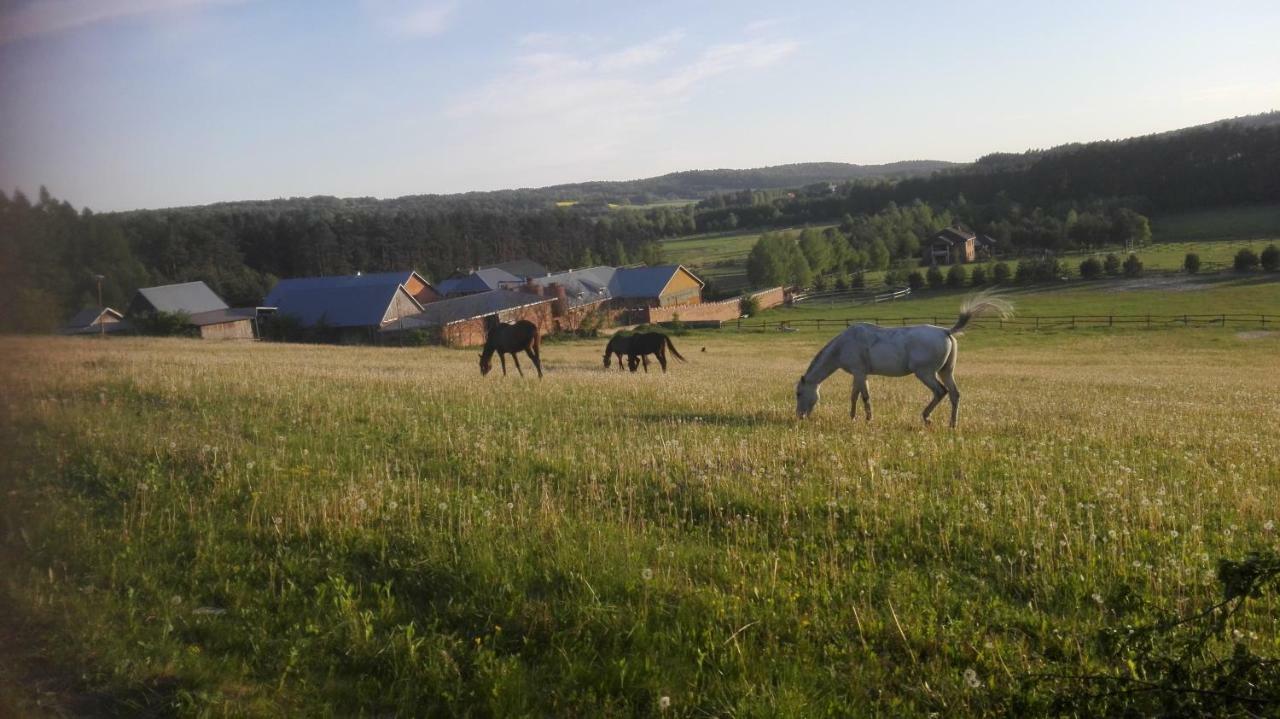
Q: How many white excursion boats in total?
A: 0